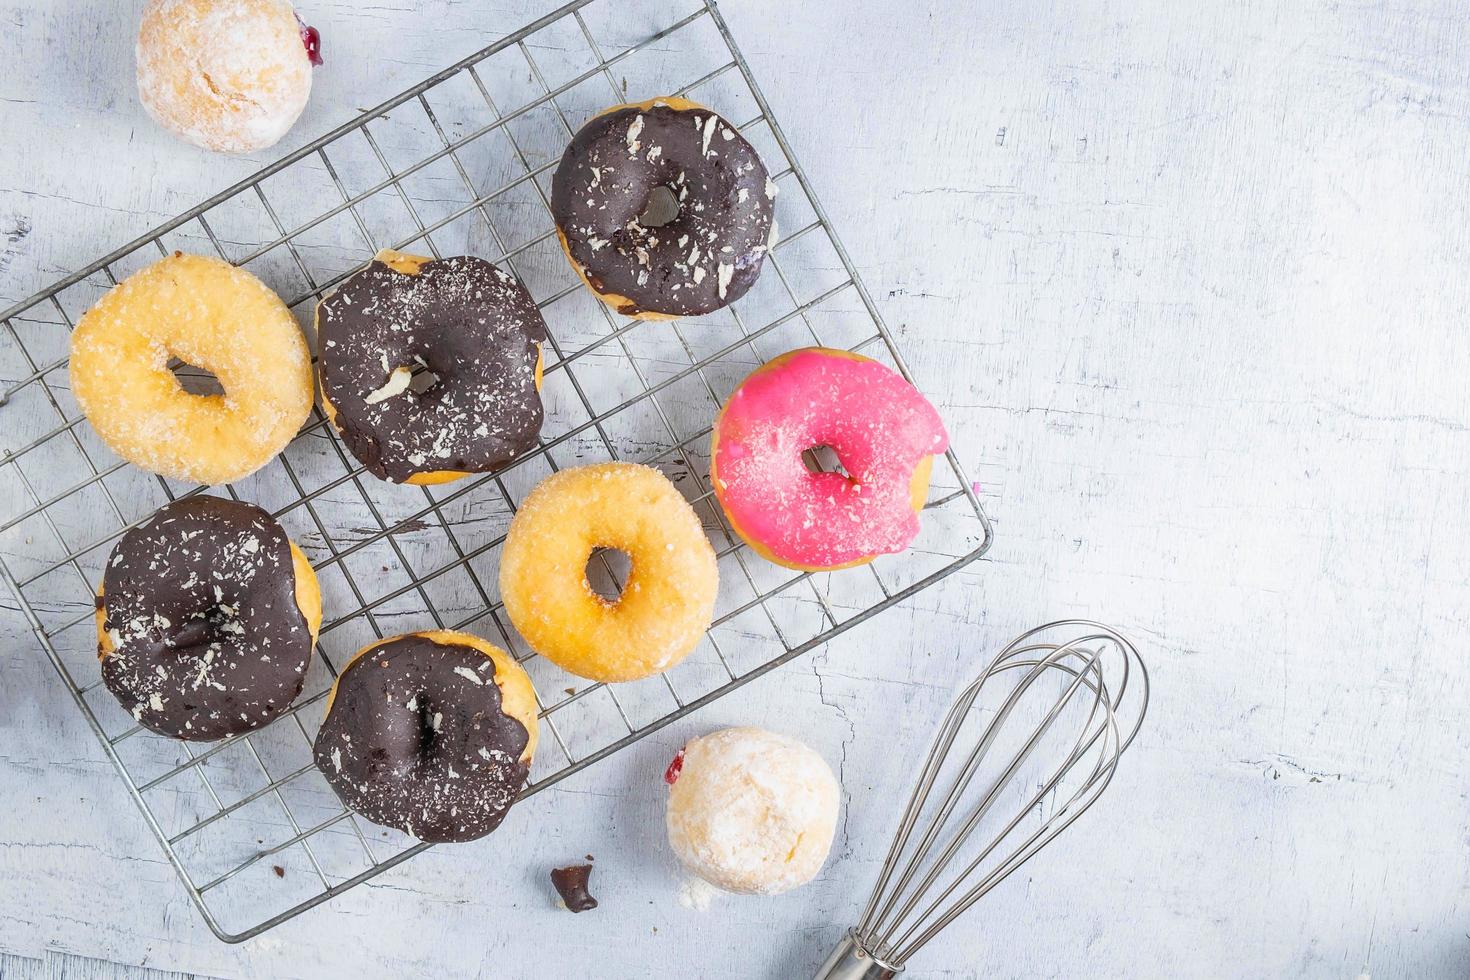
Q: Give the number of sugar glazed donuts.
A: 2